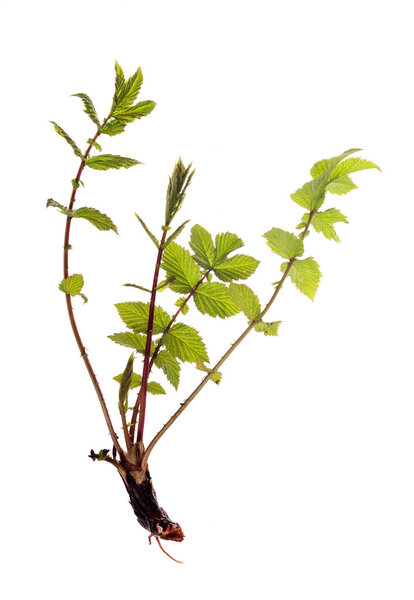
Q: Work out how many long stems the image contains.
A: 4